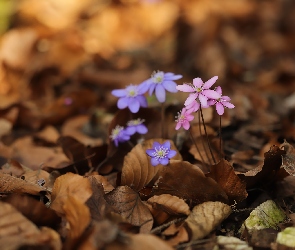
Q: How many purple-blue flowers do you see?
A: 5